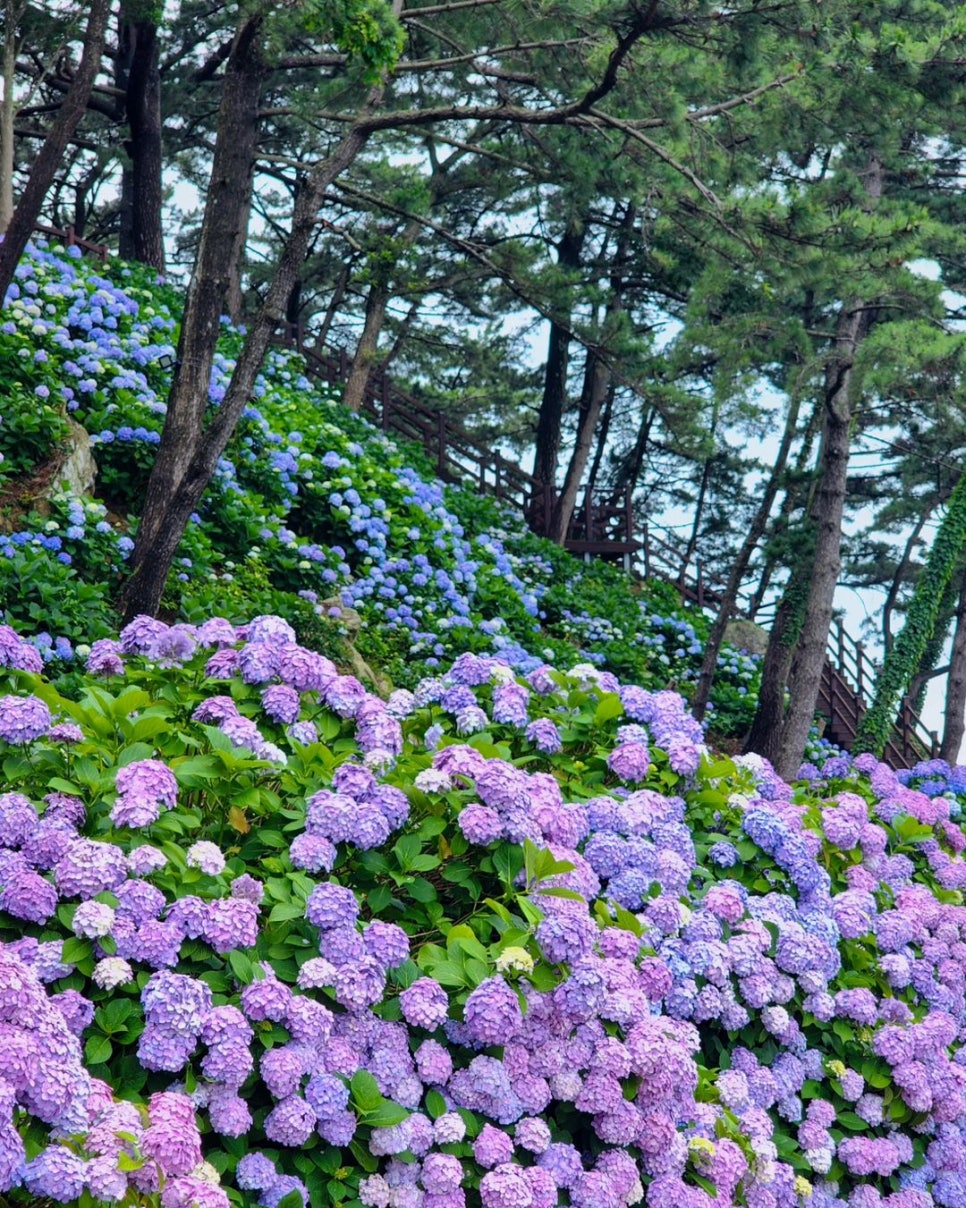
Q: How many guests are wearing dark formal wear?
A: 0